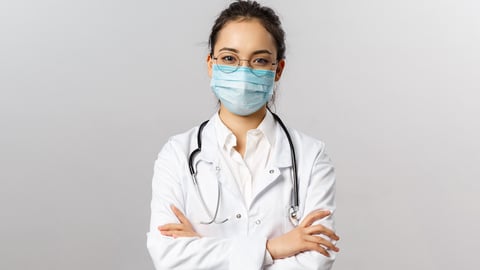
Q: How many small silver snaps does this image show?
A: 4